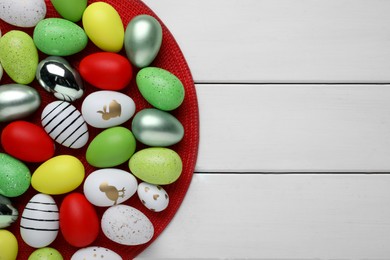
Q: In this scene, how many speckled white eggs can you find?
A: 3